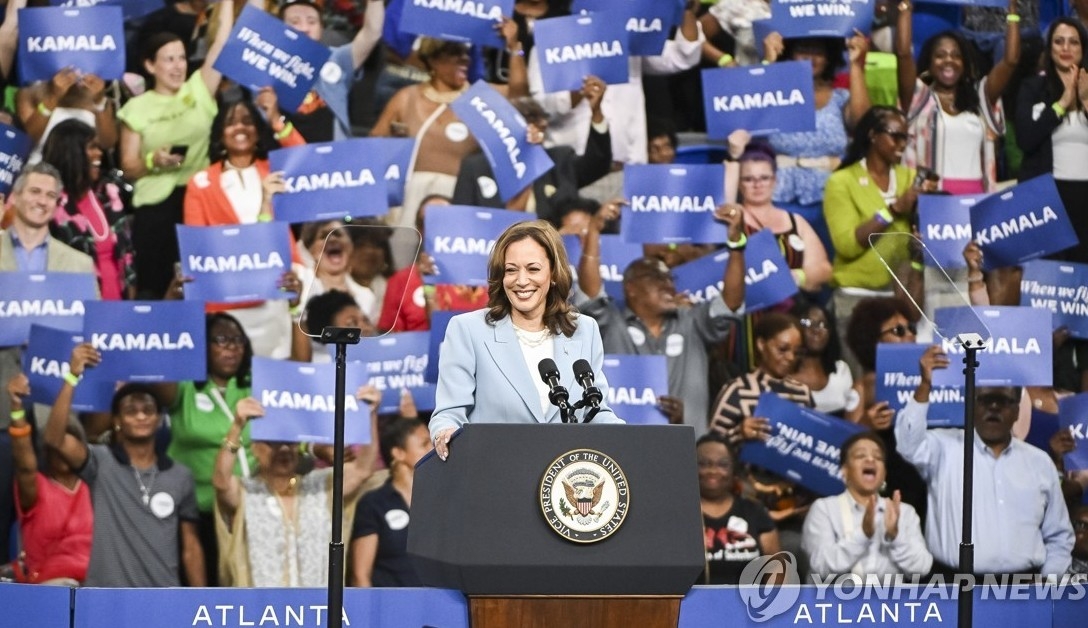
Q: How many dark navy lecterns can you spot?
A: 1